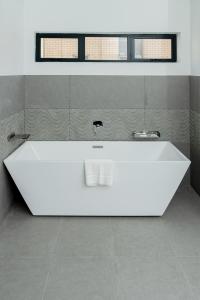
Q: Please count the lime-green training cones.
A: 0